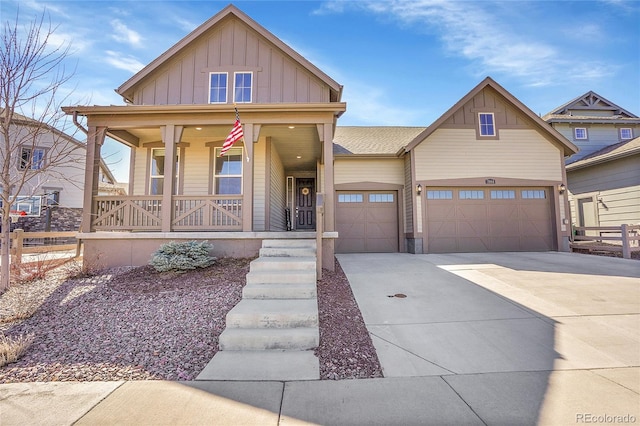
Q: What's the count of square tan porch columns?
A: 4